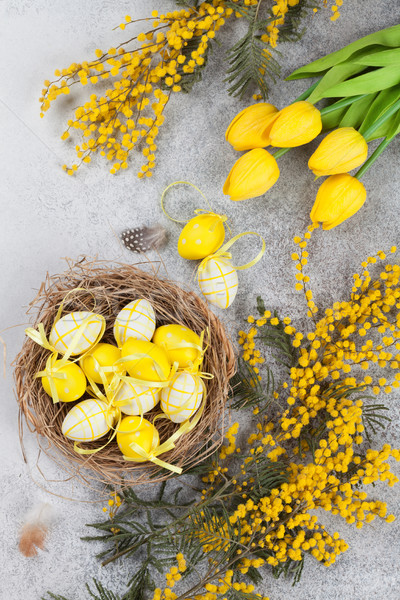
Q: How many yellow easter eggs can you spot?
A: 6